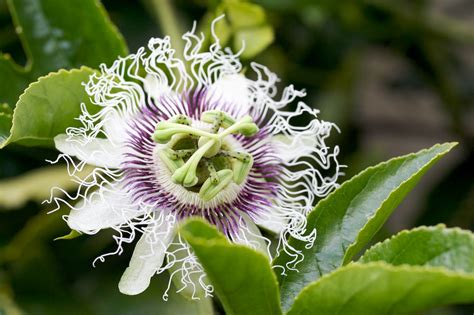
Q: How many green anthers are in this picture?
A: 5